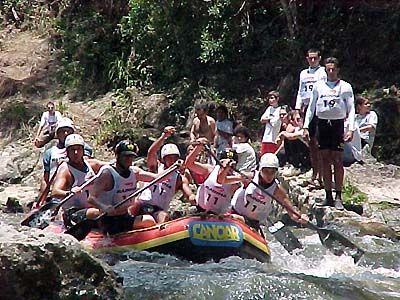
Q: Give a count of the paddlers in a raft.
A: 6